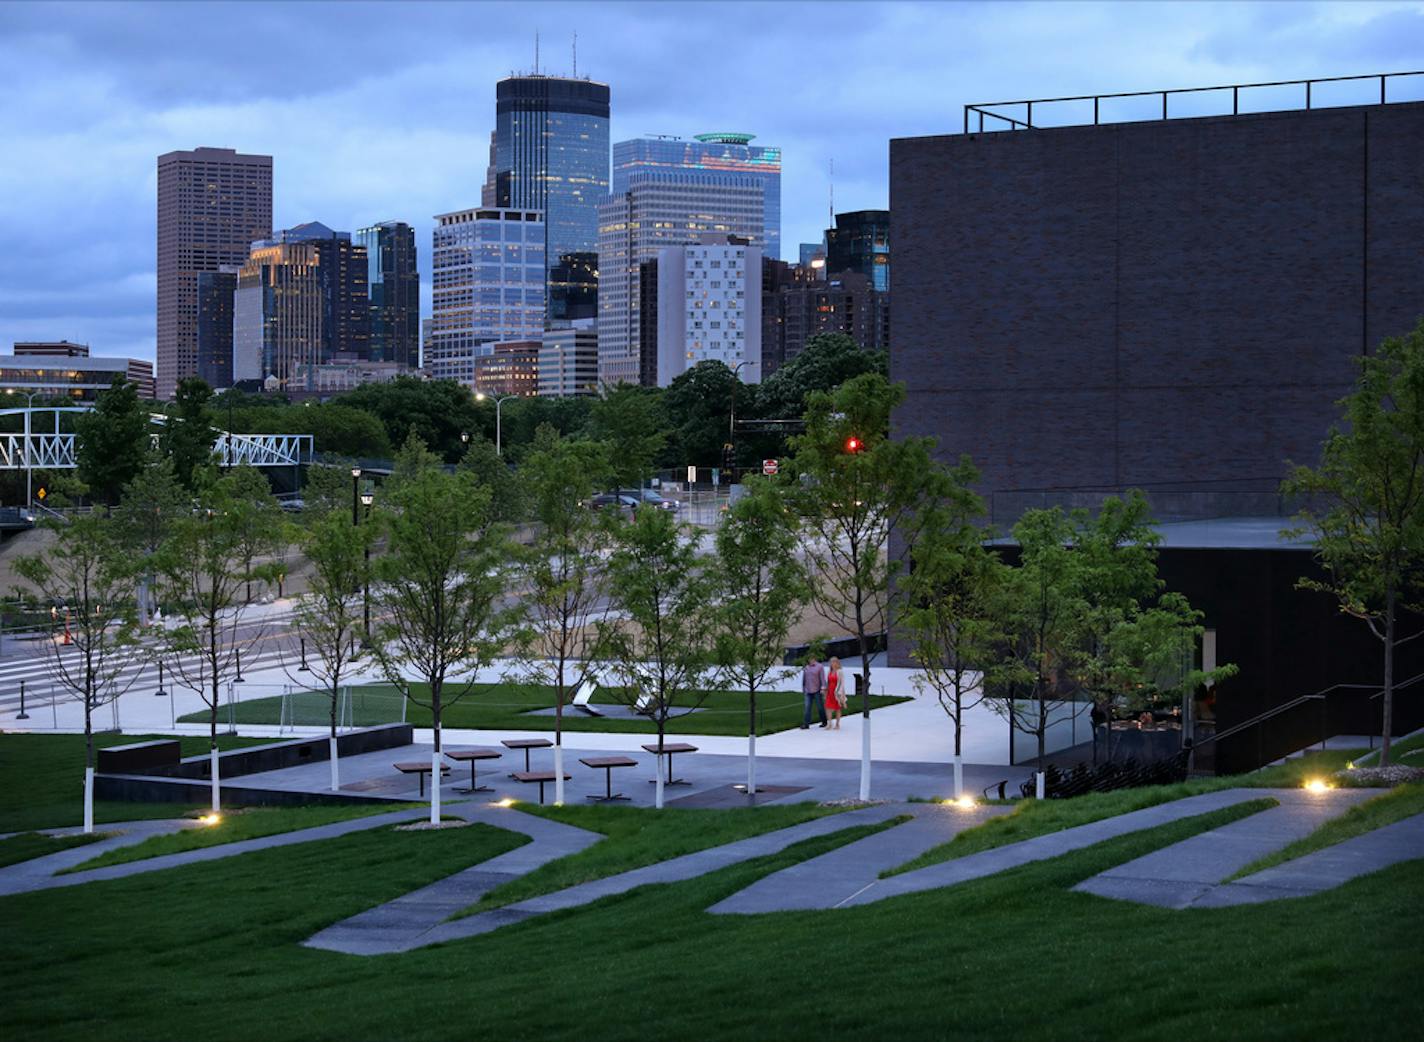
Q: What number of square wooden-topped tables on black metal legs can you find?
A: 6